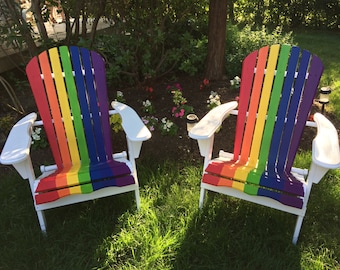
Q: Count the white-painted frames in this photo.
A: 2